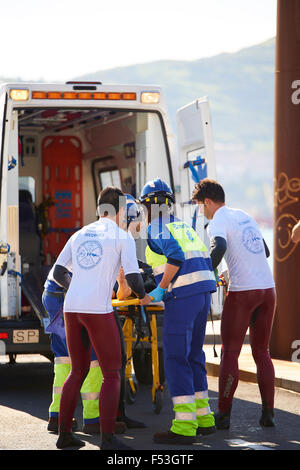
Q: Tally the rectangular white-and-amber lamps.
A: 2